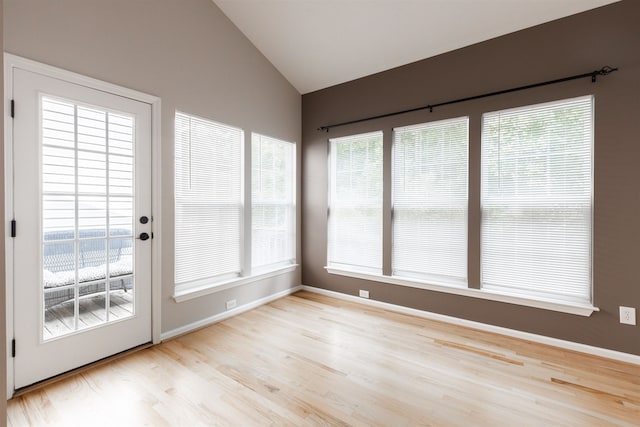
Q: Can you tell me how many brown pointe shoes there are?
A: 0